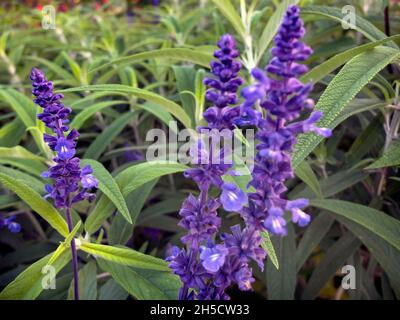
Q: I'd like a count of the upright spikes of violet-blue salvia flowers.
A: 3